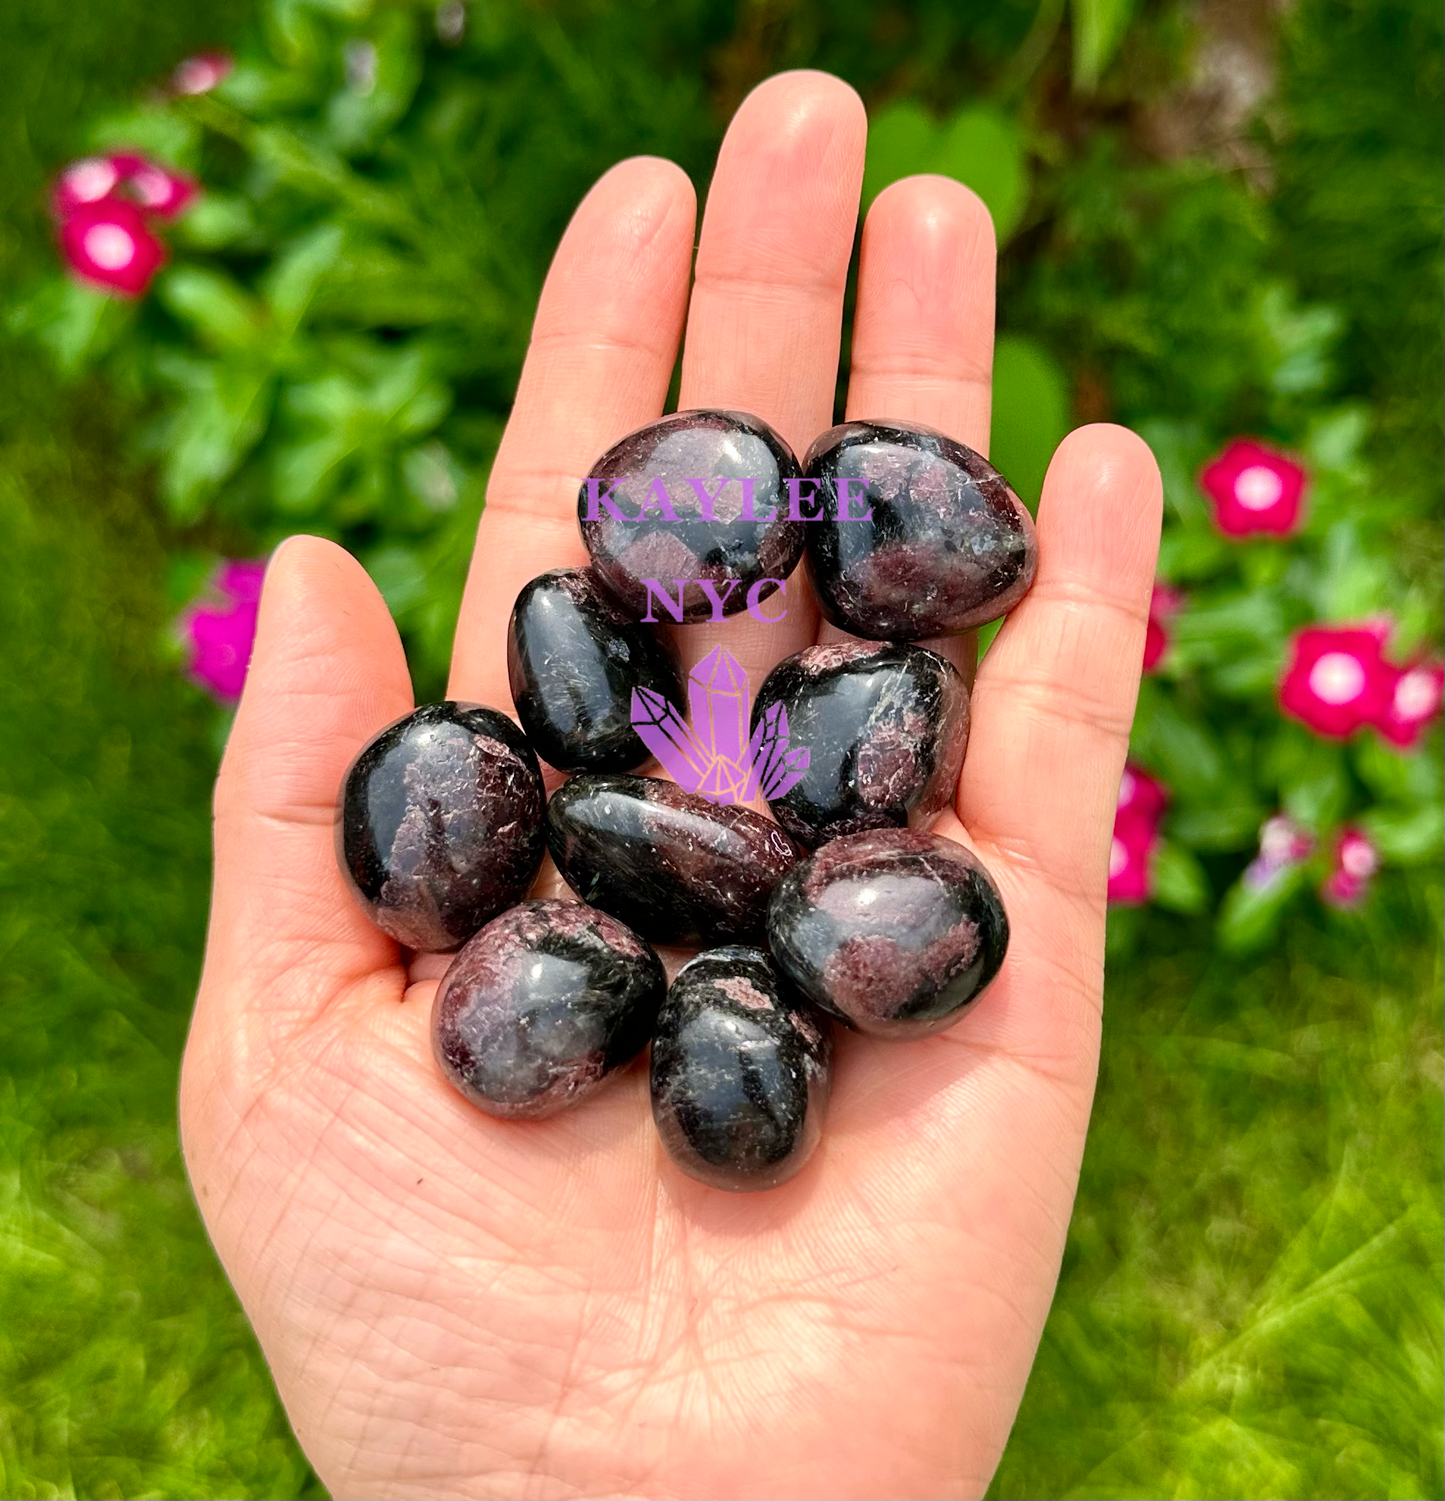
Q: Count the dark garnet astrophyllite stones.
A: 9